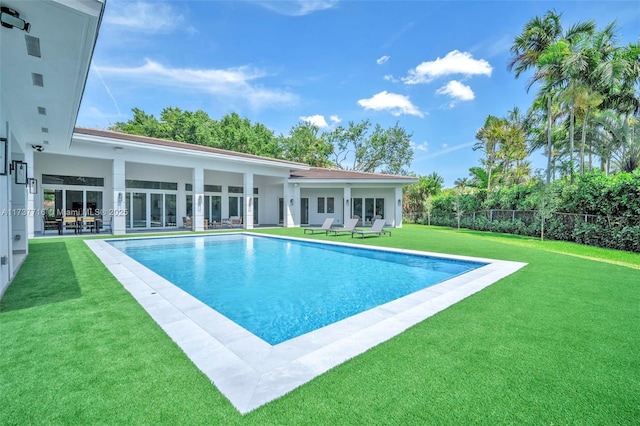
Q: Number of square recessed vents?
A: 5